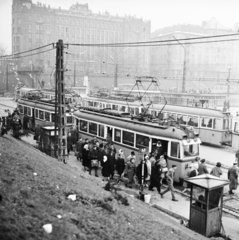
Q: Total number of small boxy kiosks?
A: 2